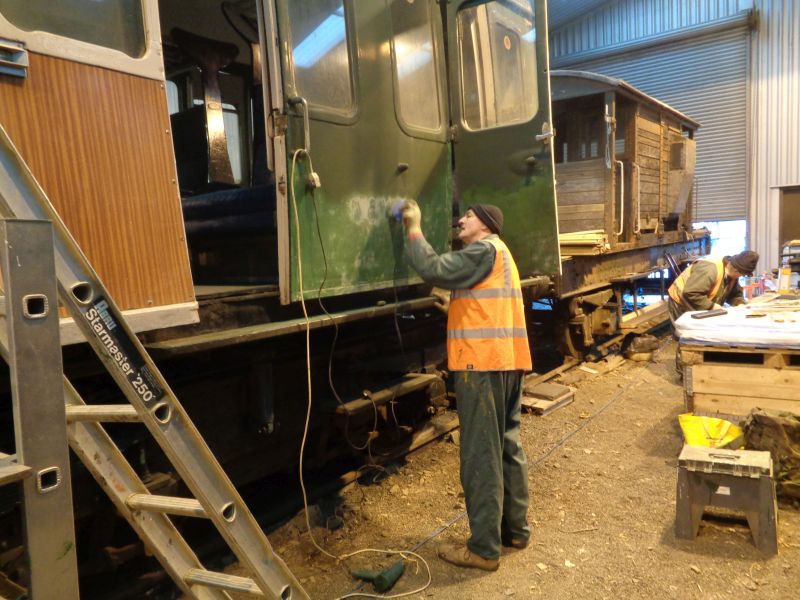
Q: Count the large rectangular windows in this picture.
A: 4